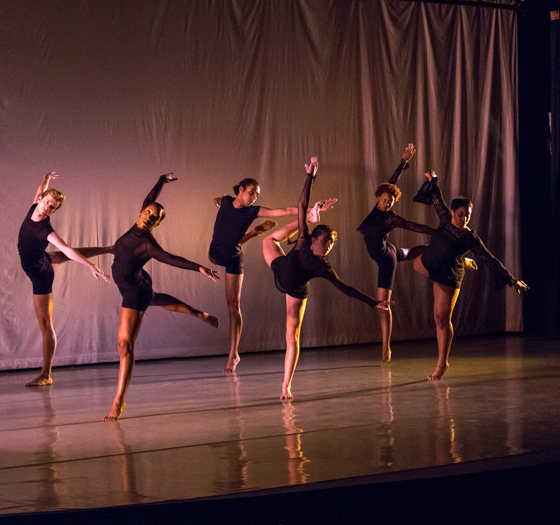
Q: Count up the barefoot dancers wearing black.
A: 6